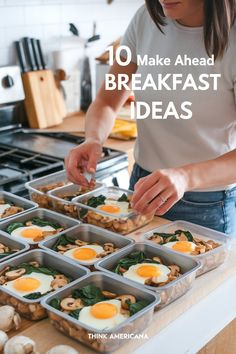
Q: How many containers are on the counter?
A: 11